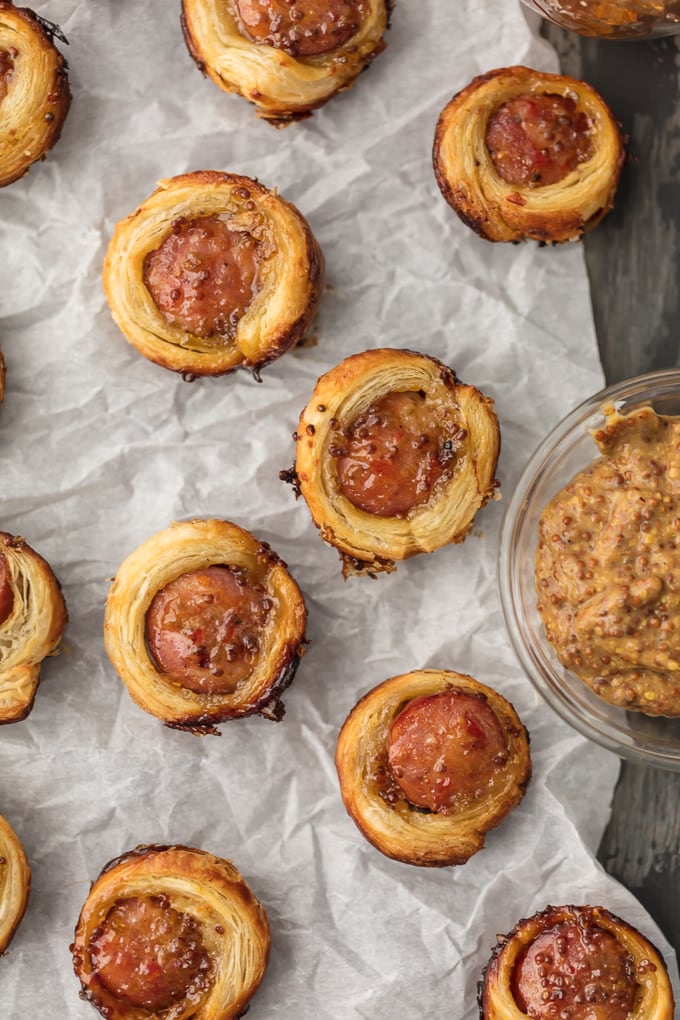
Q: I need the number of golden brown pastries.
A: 12